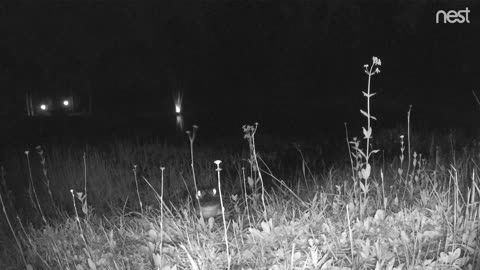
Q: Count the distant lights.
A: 3